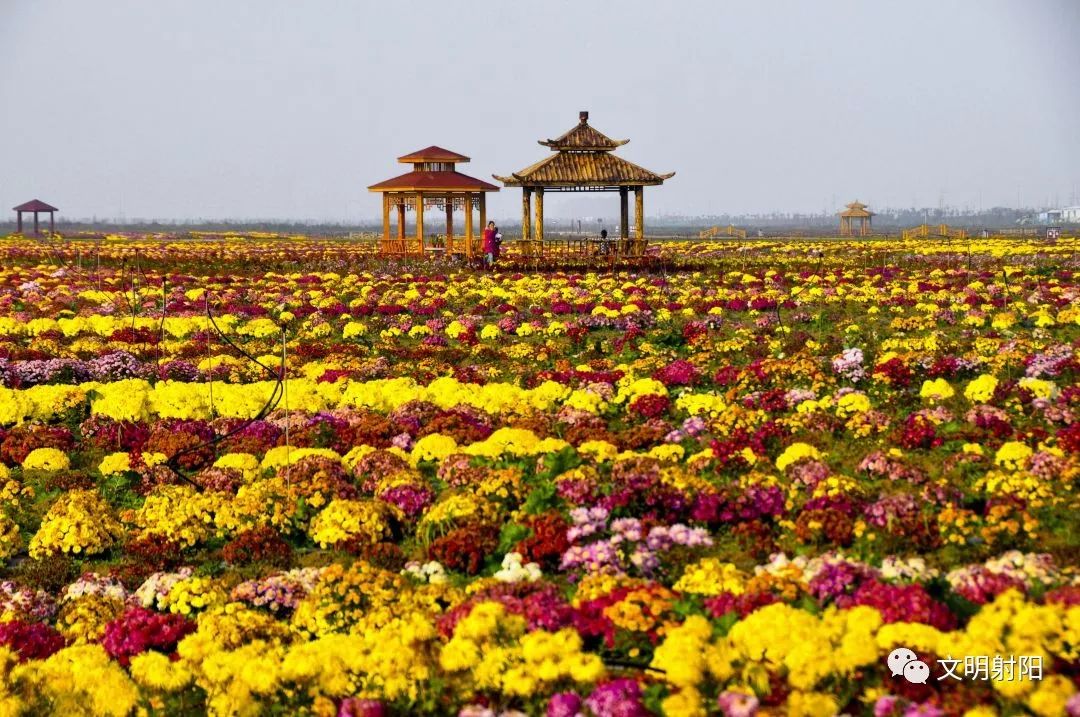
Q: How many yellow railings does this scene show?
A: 2